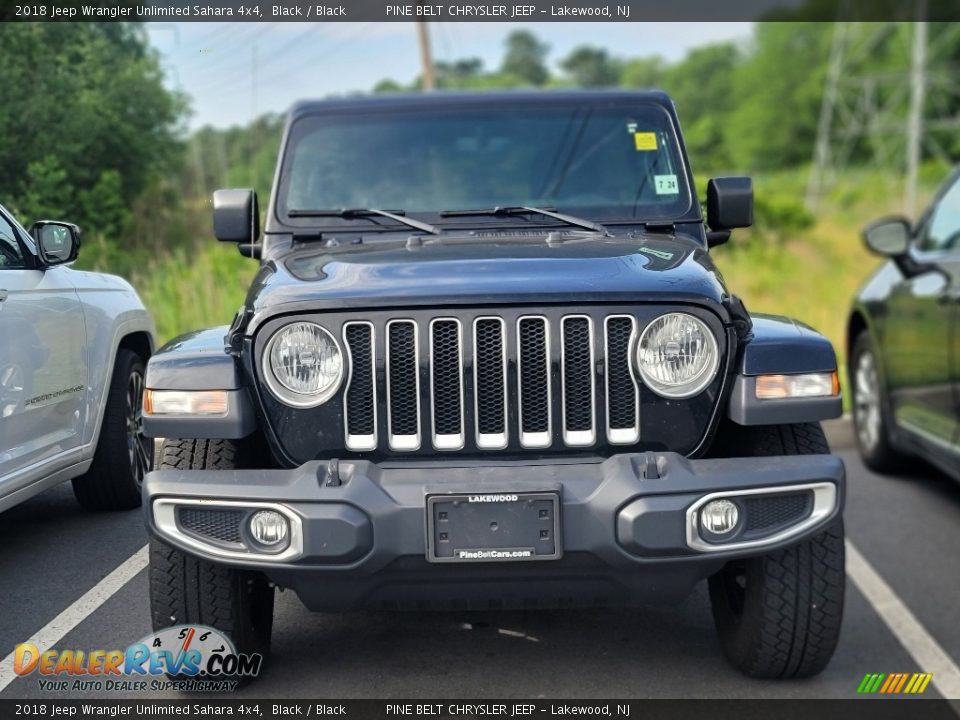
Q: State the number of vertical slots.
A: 7